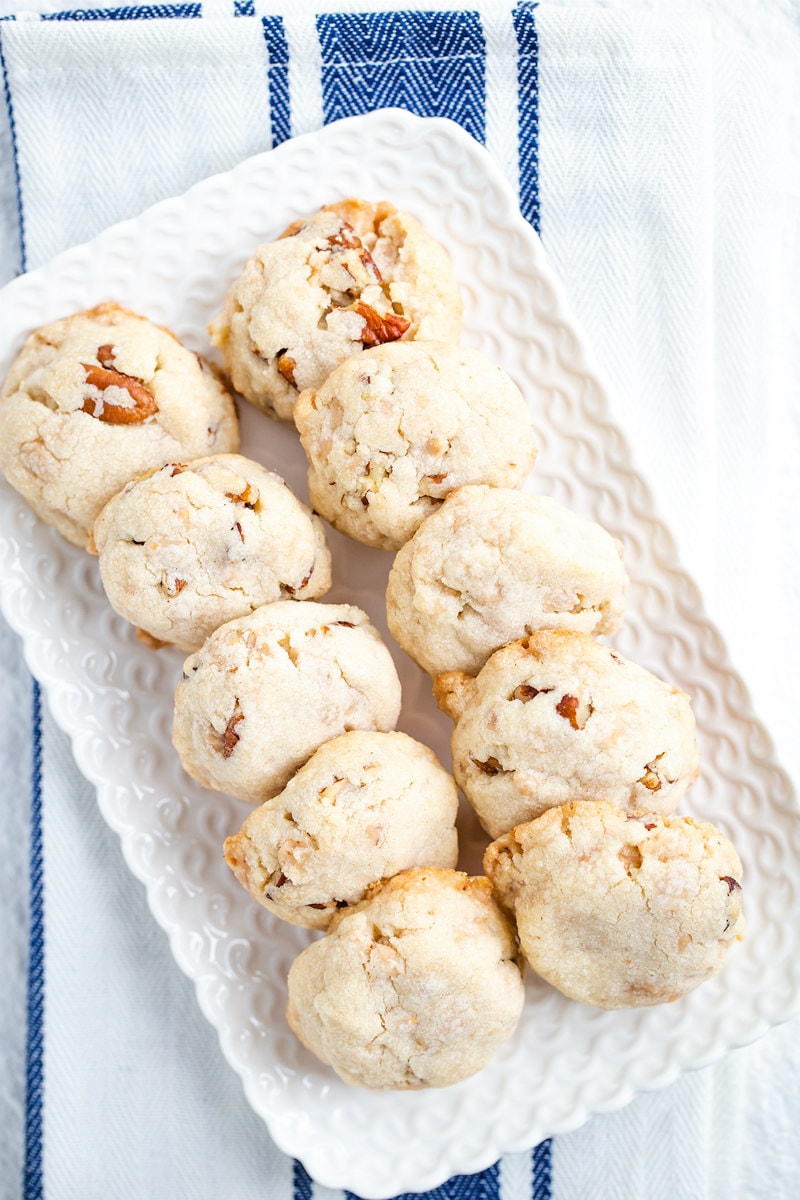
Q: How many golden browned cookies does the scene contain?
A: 10